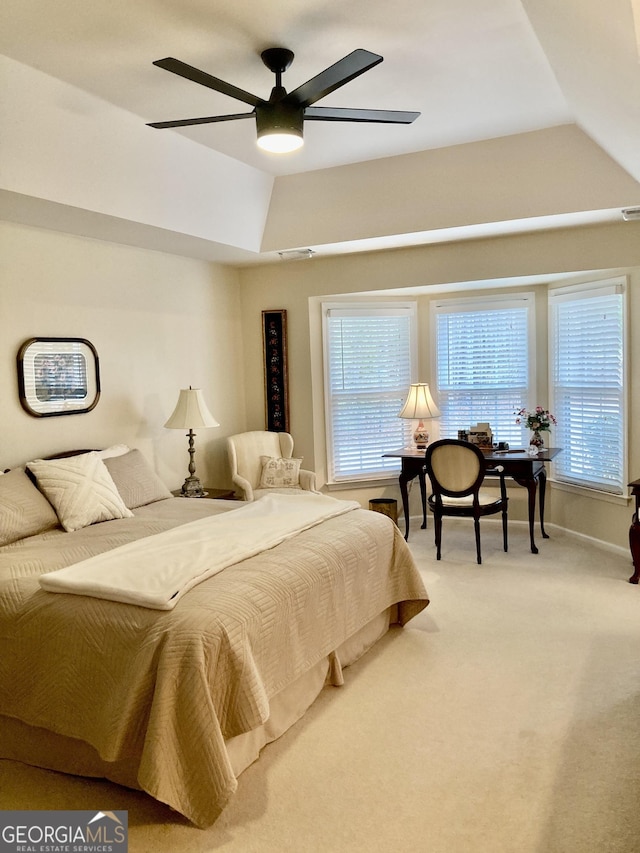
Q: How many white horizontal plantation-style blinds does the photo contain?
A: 3